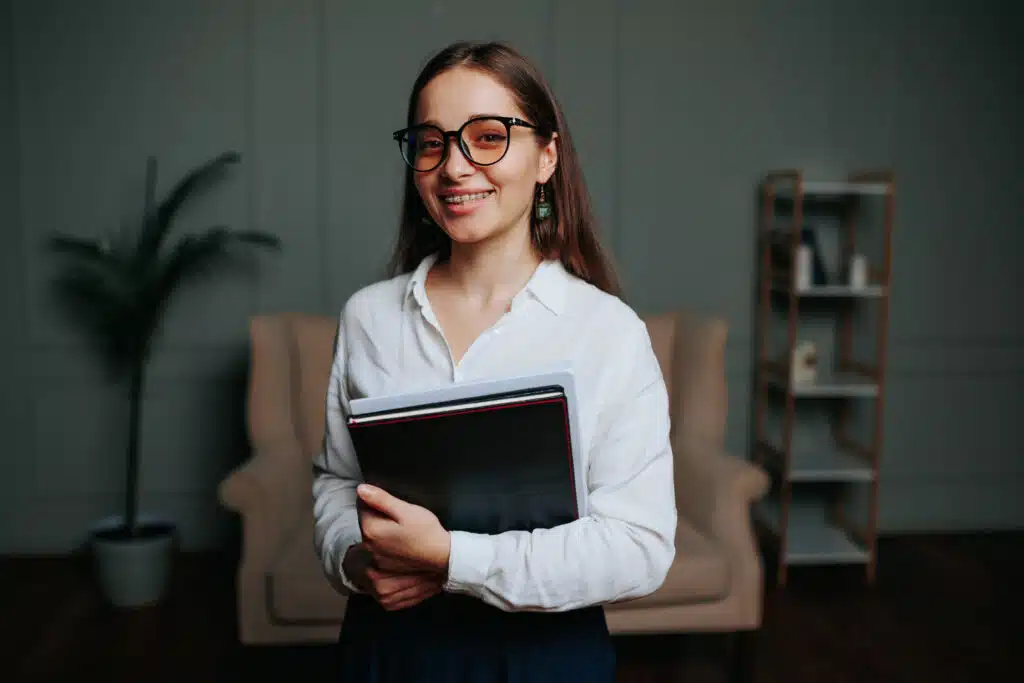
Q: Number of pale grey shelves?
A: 5